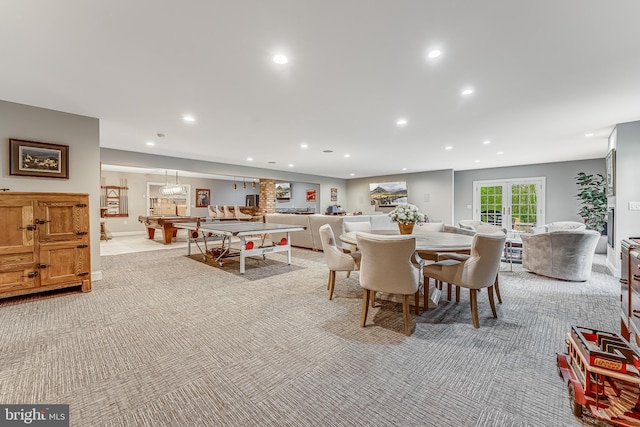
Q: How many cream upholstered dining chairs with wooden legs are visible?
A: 6